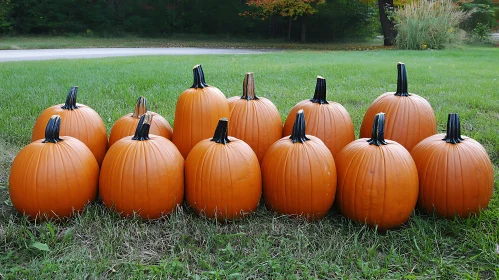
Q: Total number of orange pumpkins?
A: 12